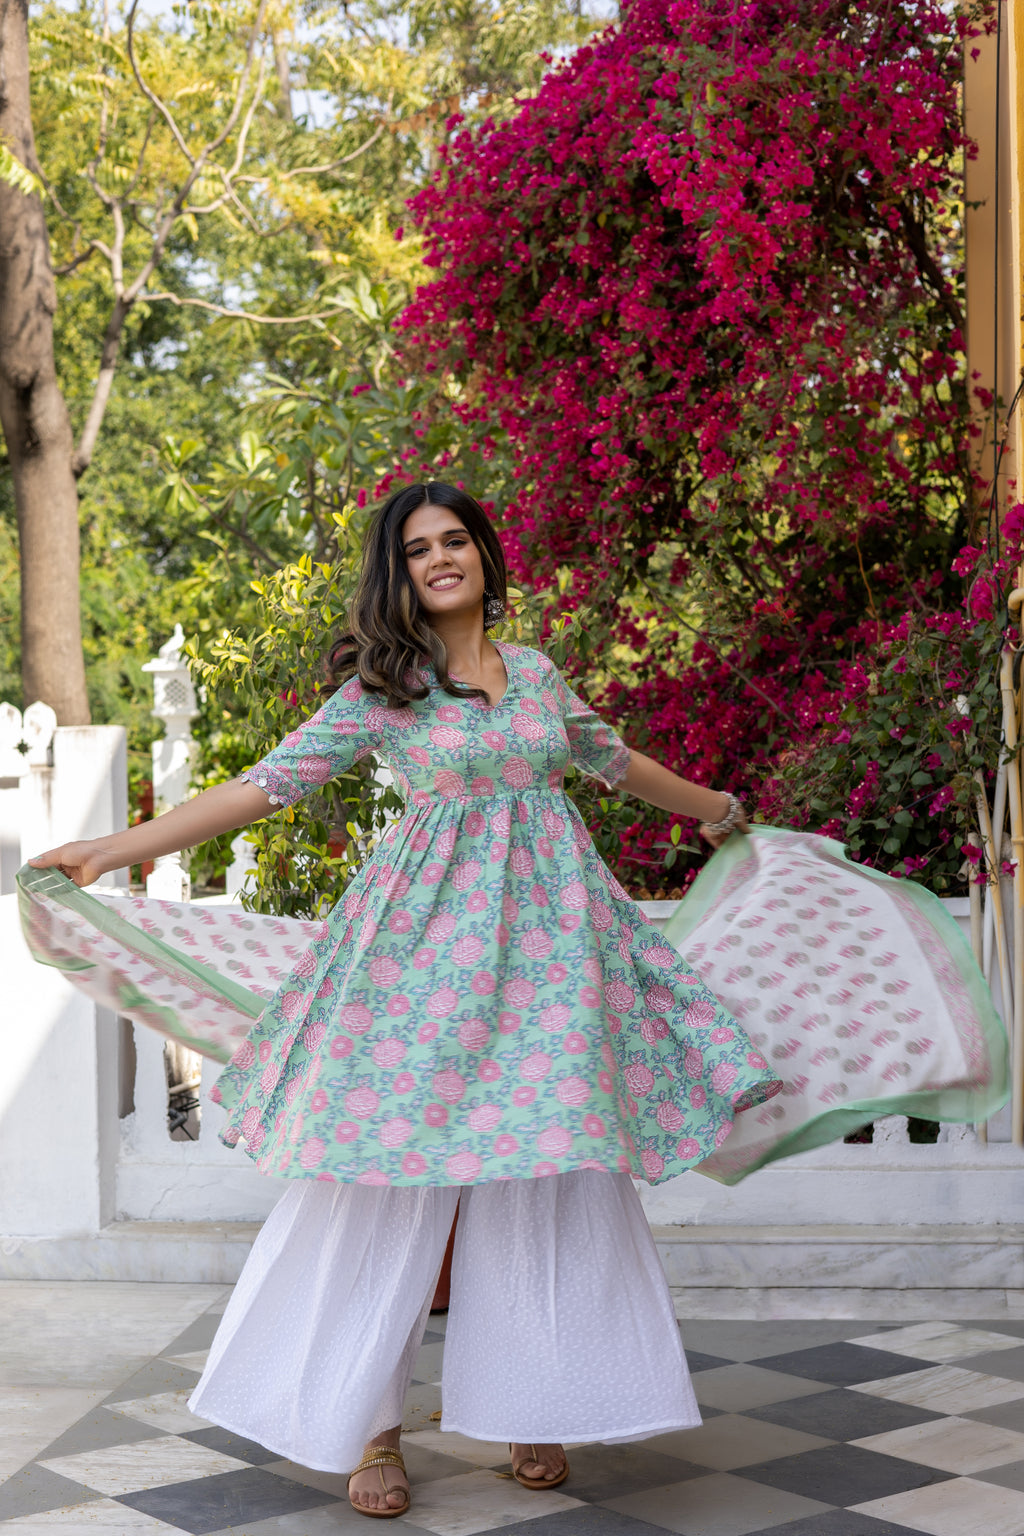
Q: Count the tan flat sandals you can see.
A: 2